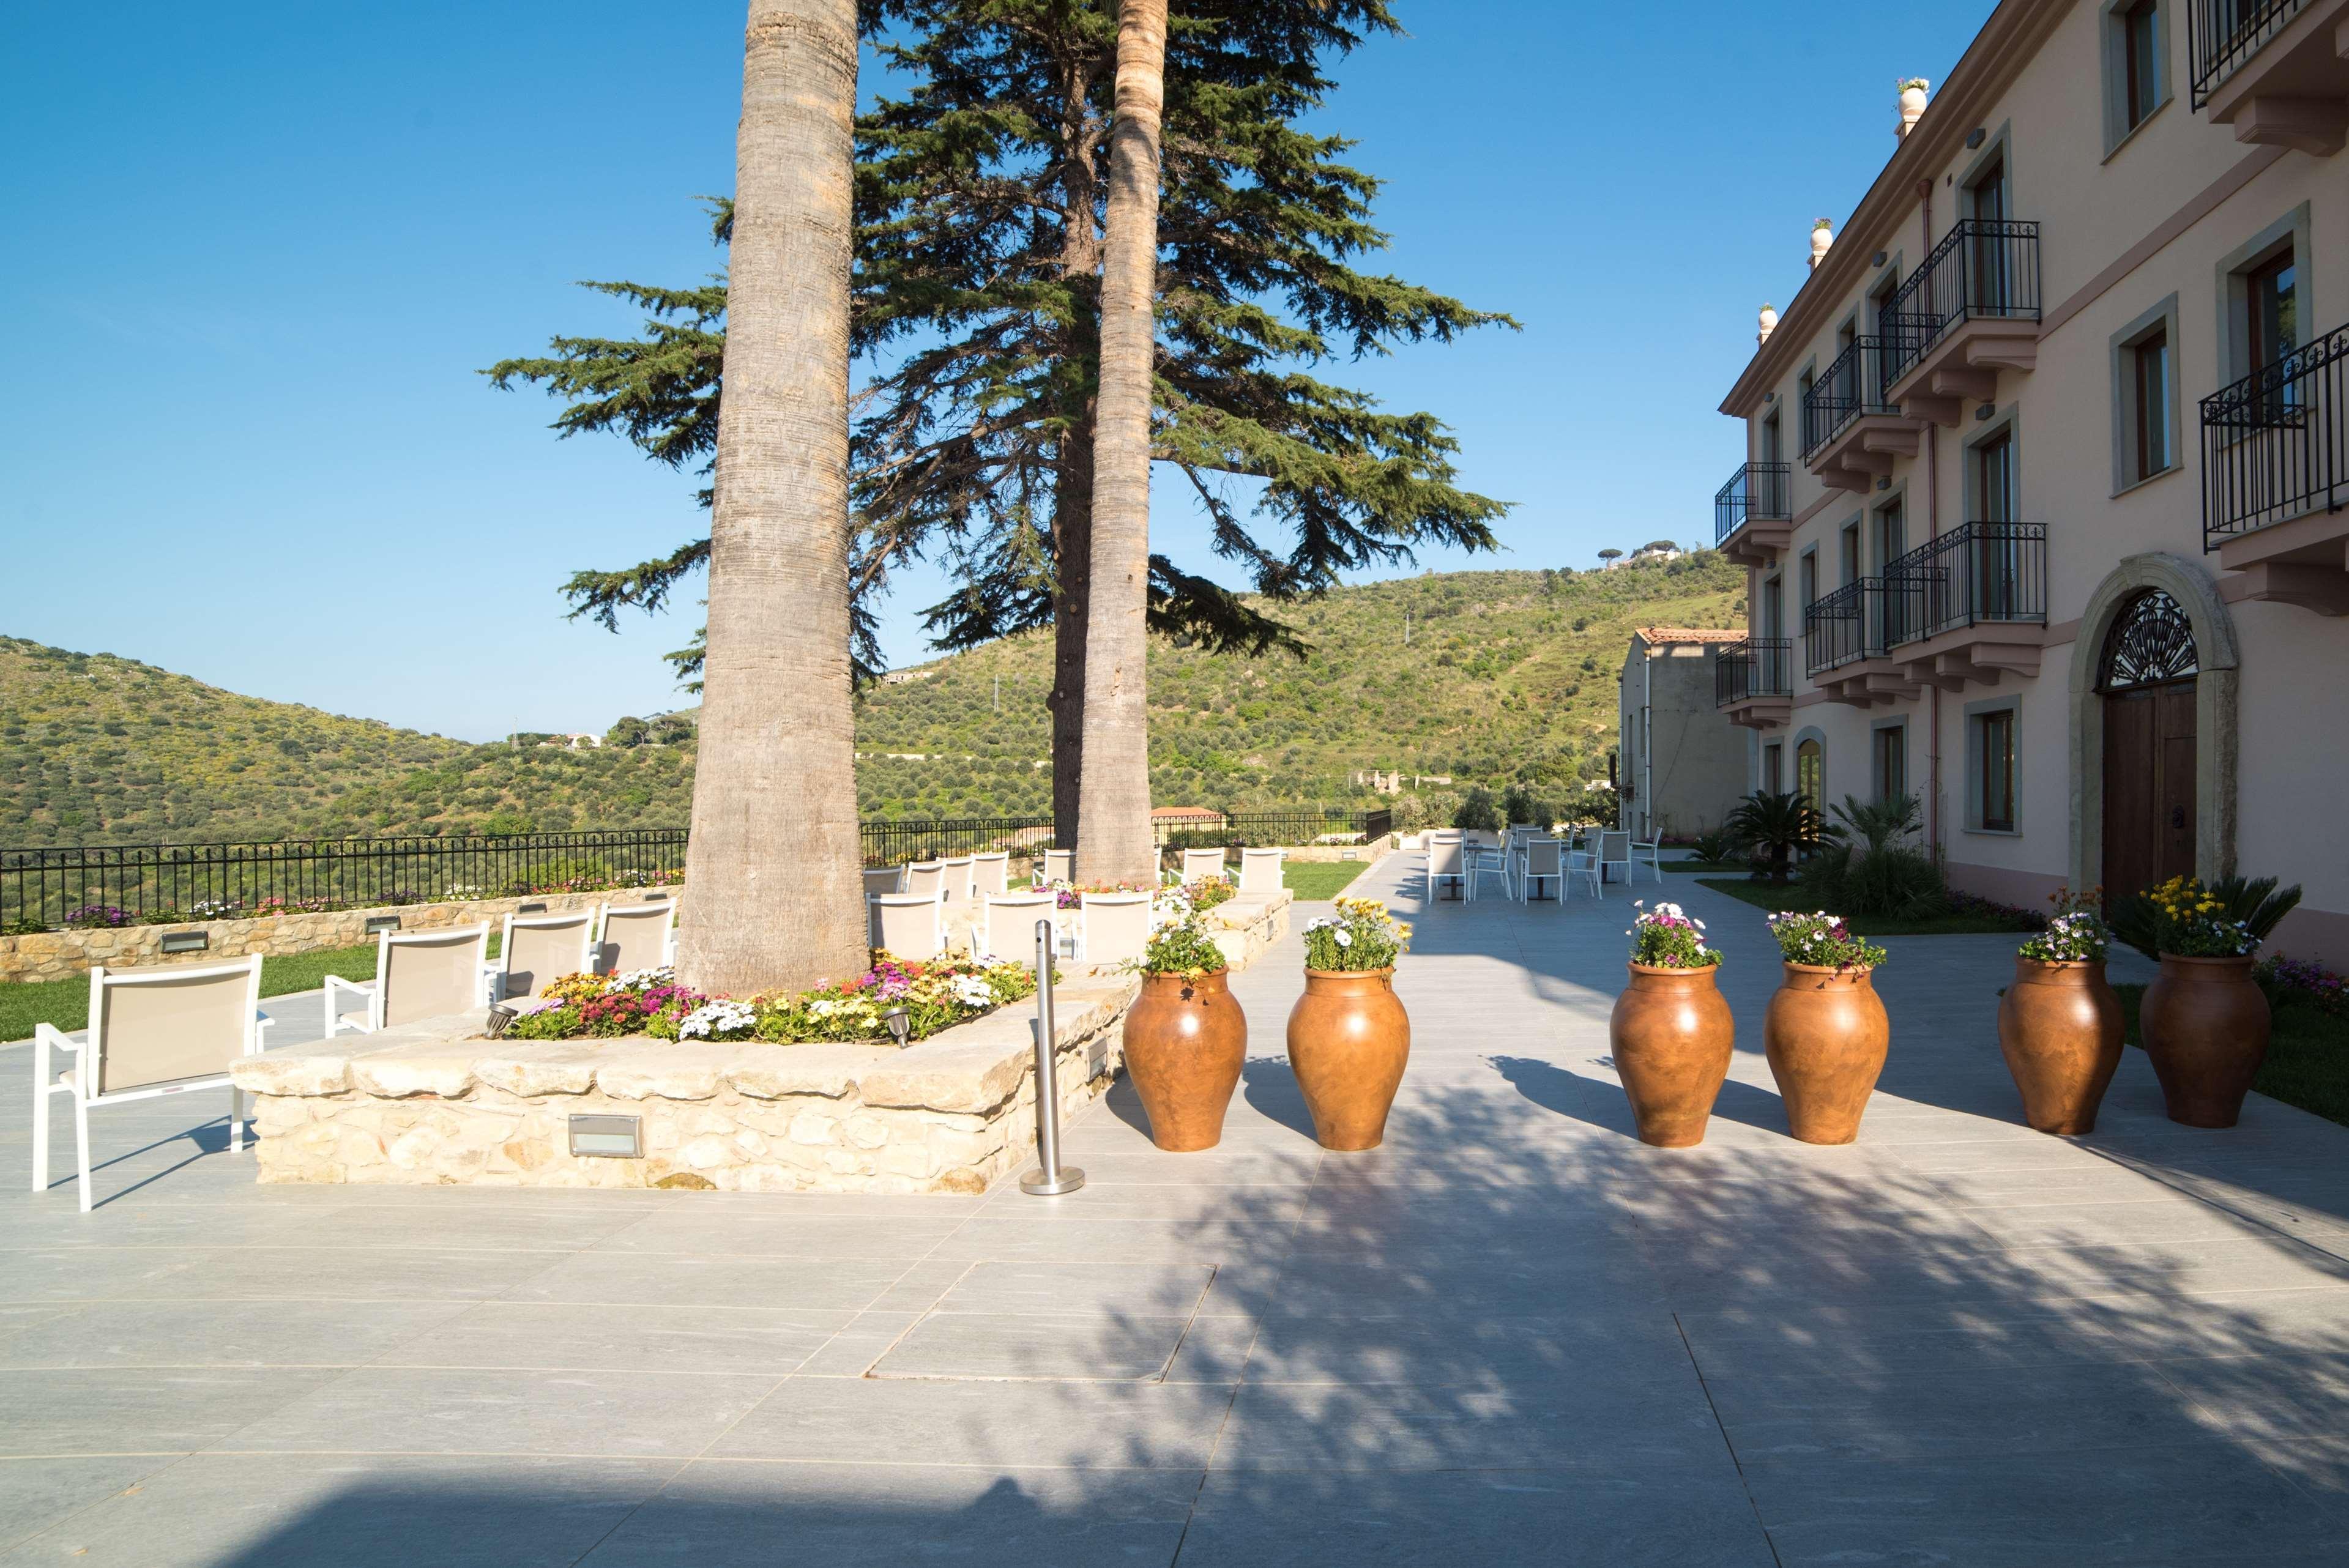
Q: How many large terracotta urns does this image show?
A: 6